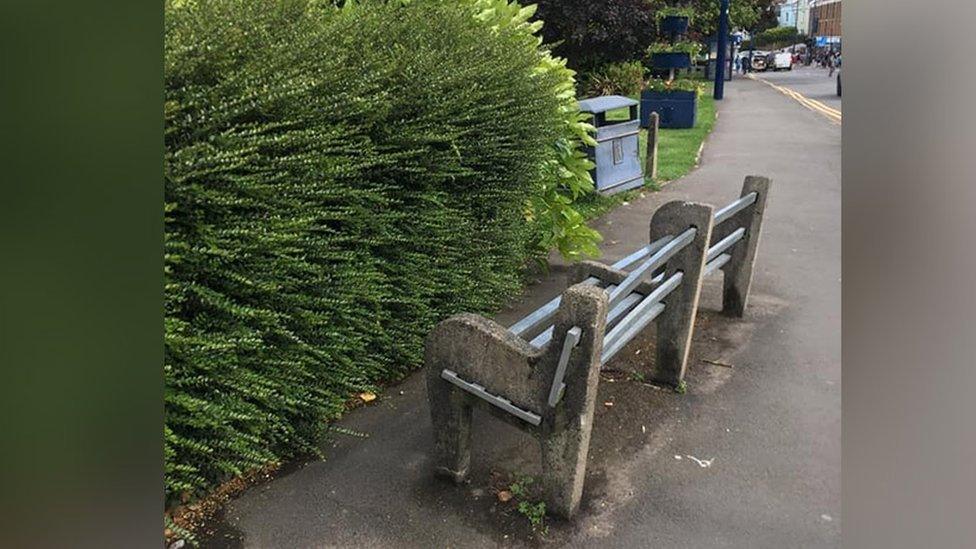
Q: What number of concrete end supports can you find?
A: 3